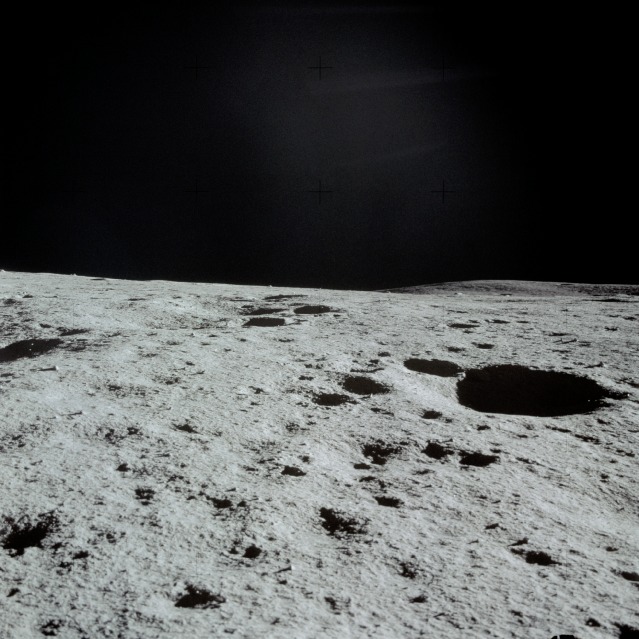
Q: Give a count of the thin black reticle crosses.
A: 6